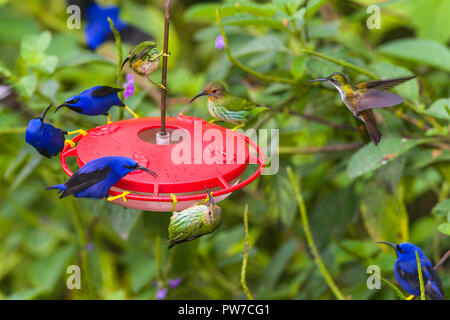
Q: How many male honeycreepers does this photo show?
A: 5